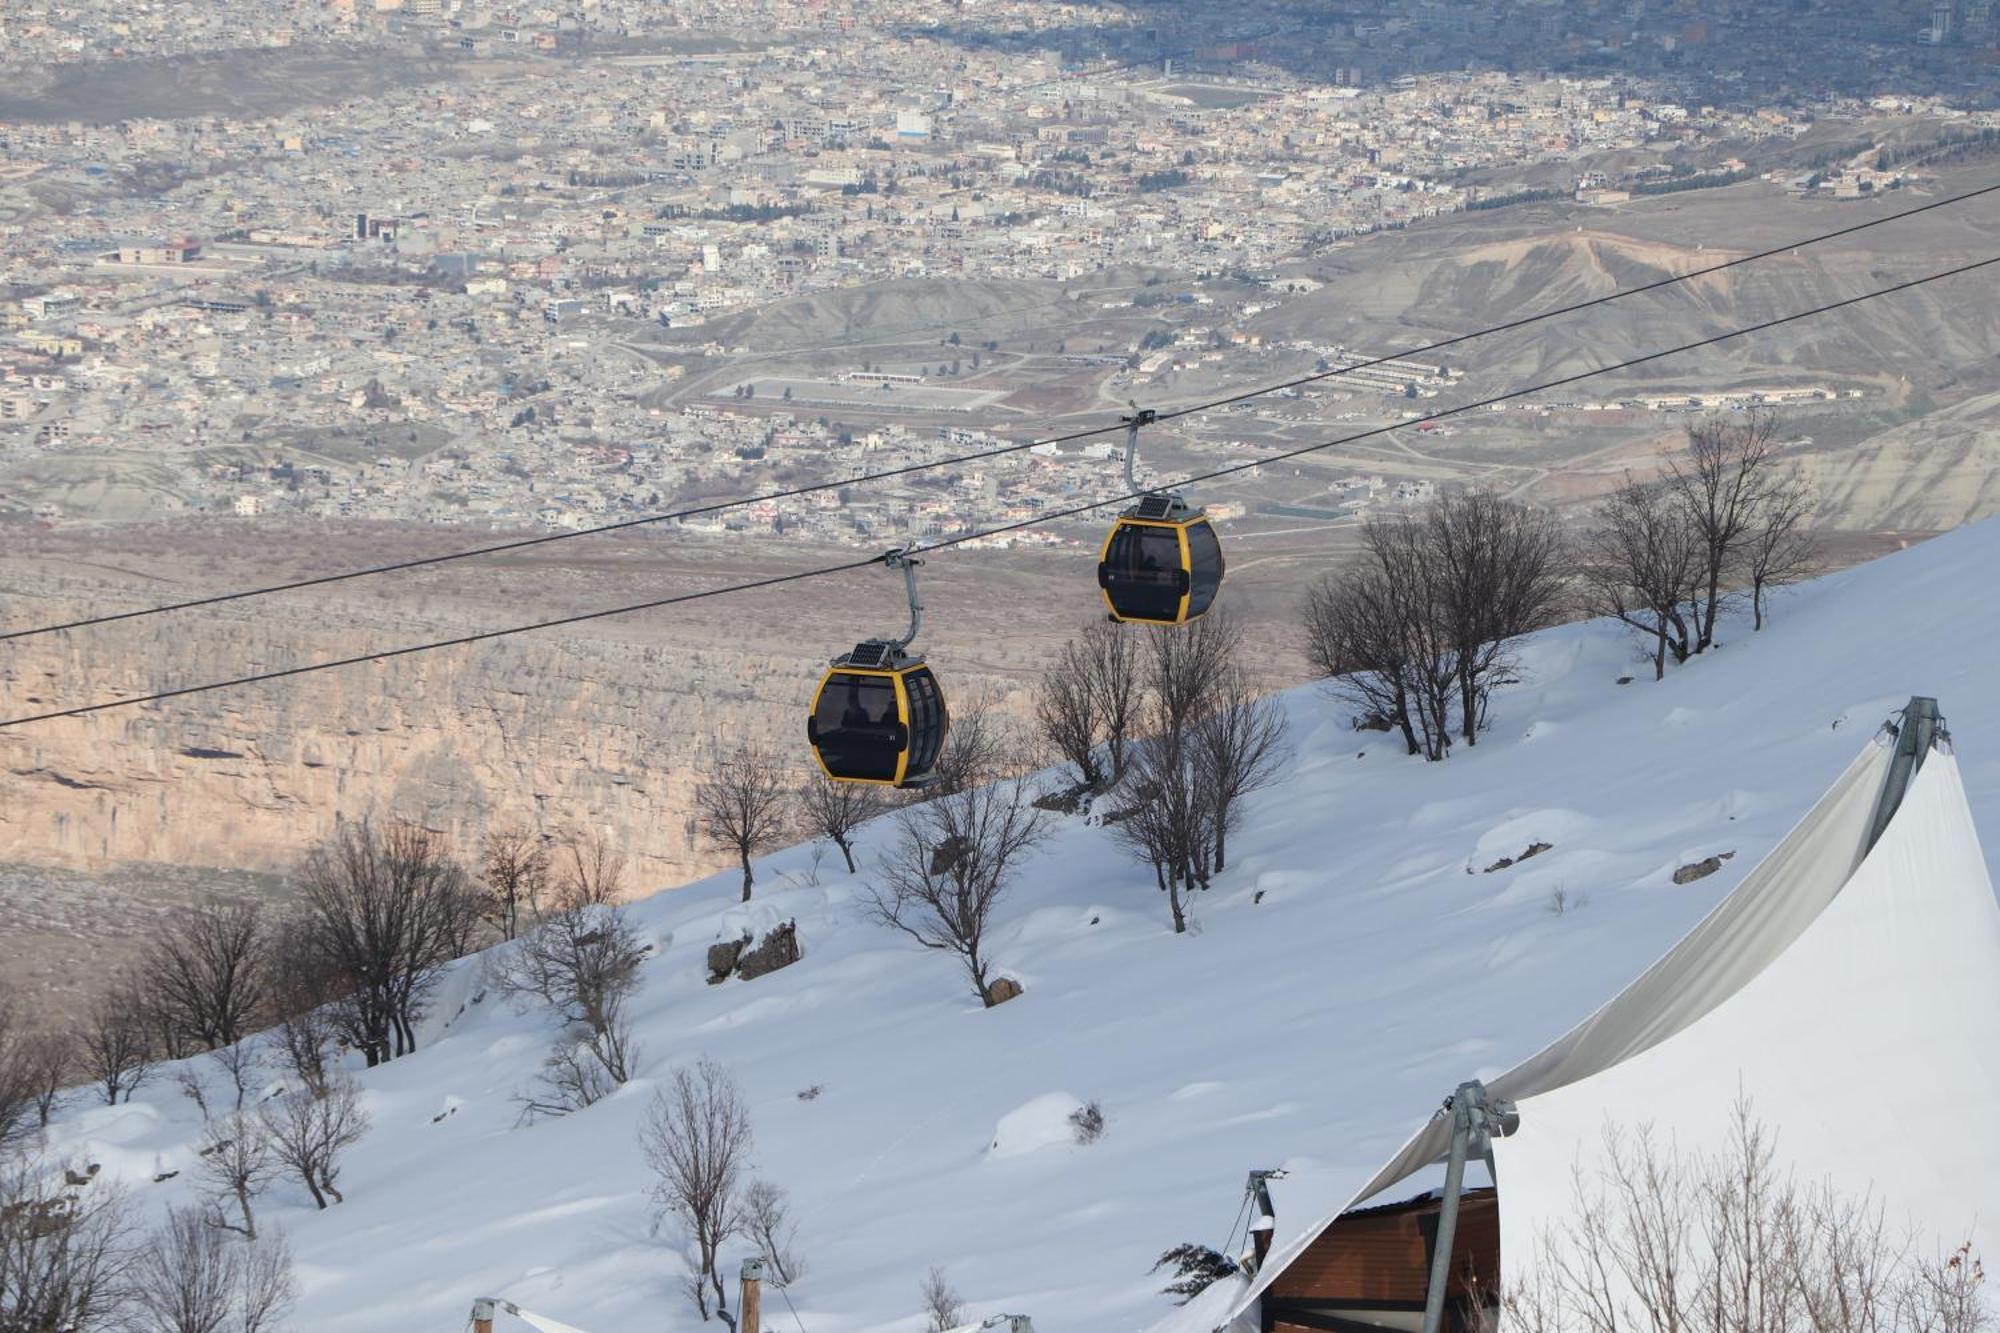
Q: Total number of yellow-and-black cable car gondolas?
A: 2